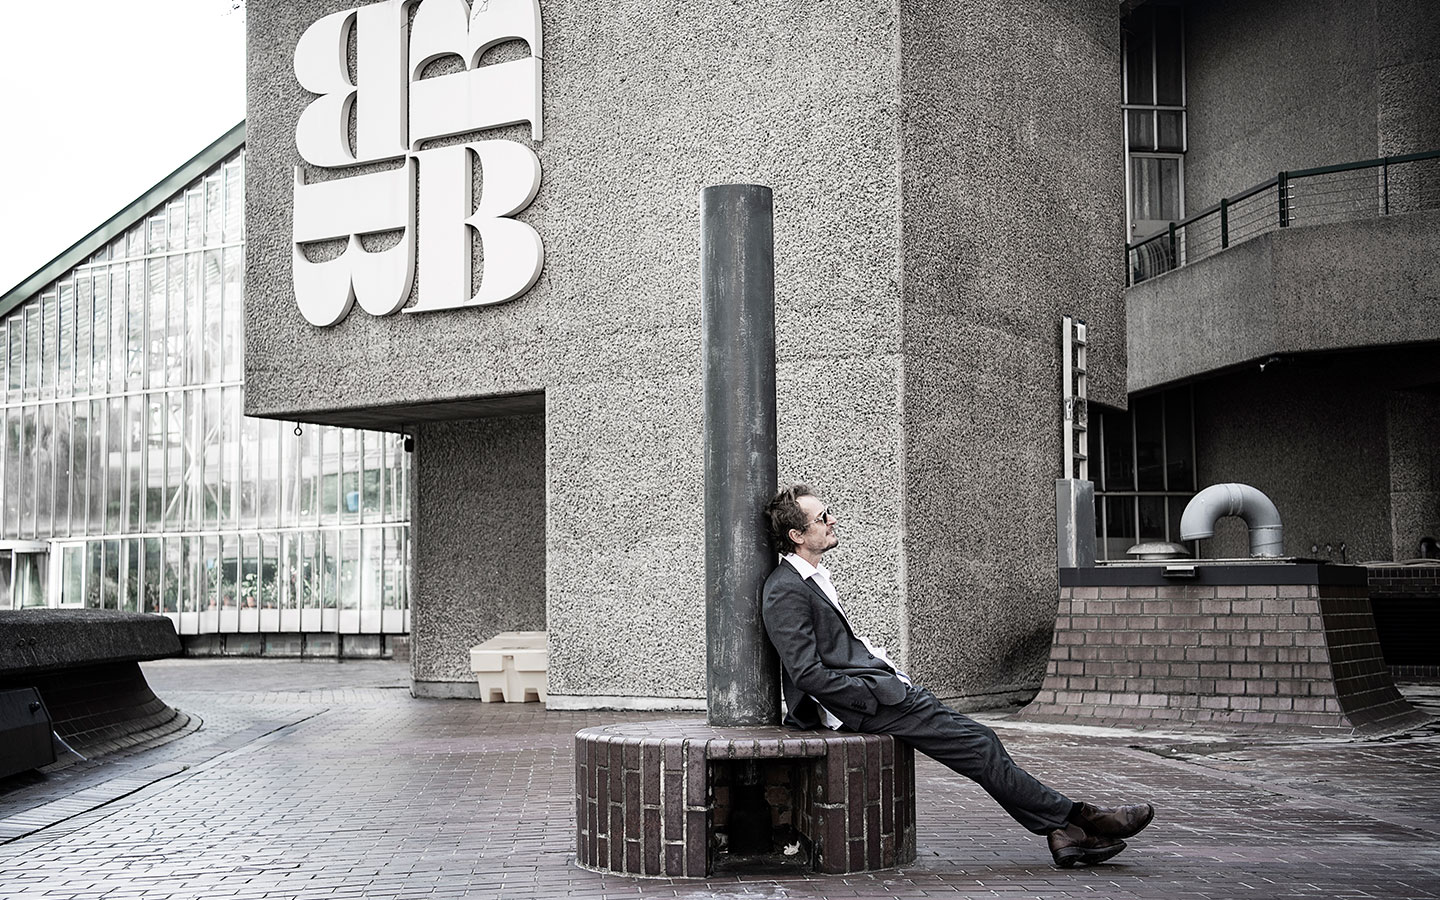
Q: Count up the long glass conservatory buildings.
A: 1